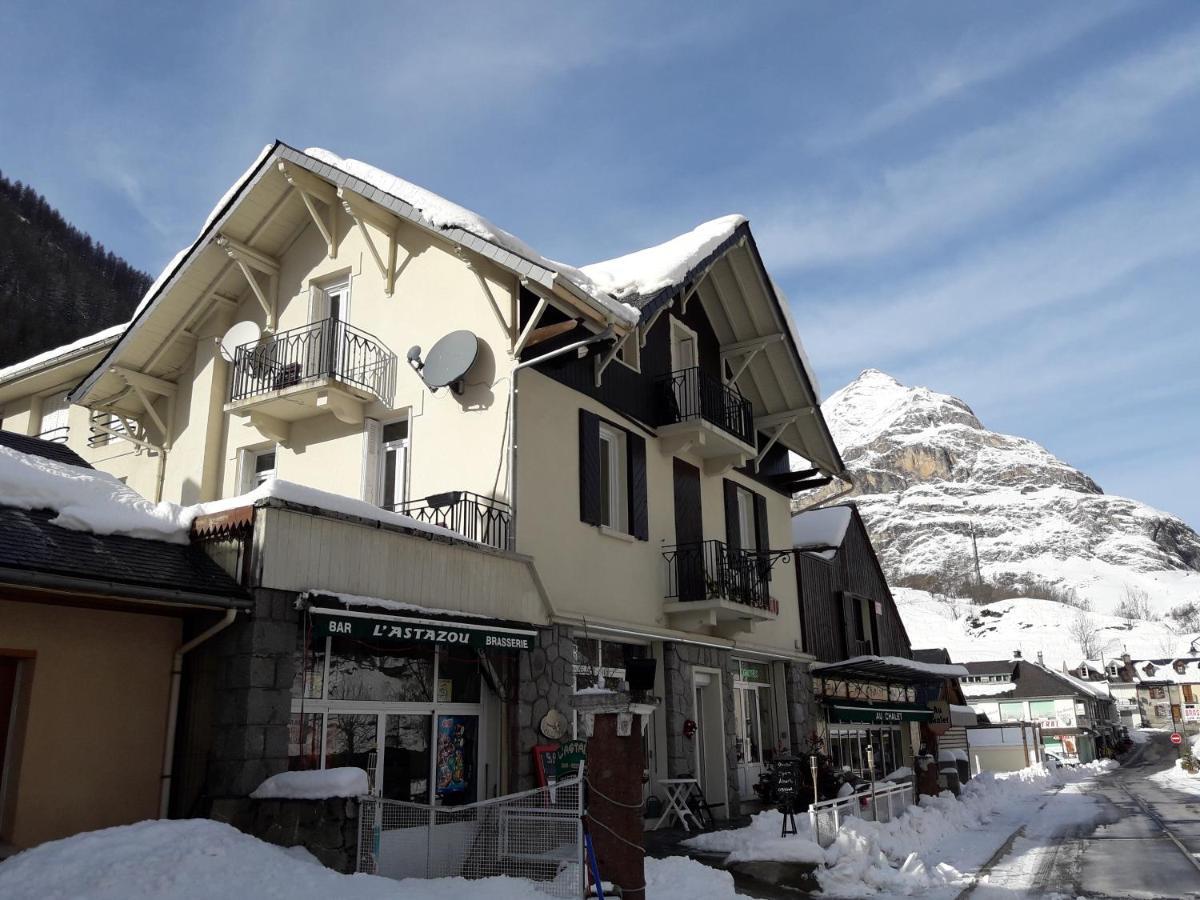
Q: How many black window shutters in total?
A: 4